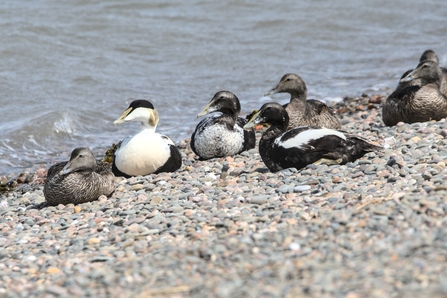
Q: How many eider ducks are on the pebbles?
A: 7